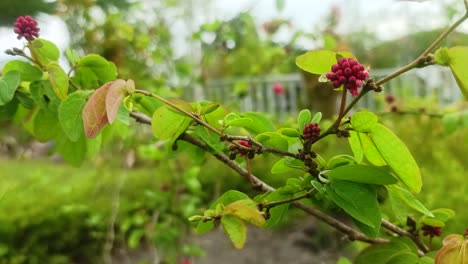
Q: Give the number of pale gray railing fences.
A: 1